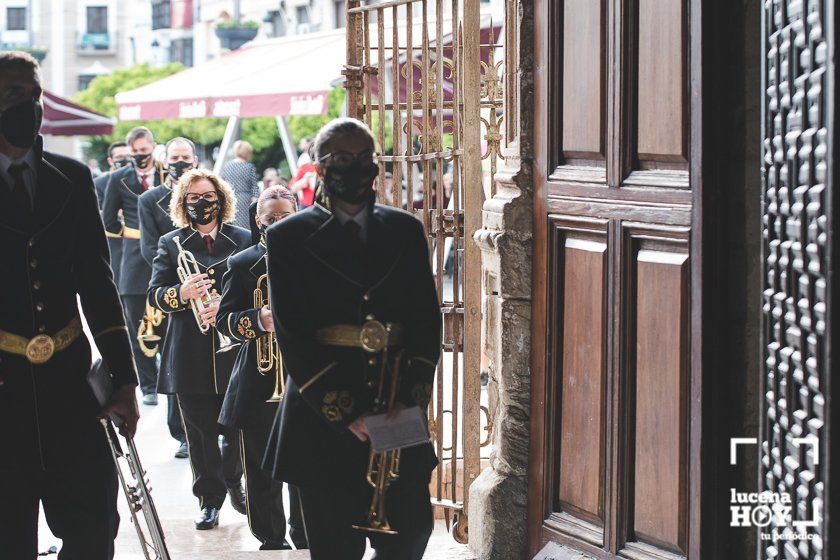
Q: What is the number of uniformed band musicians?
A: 7